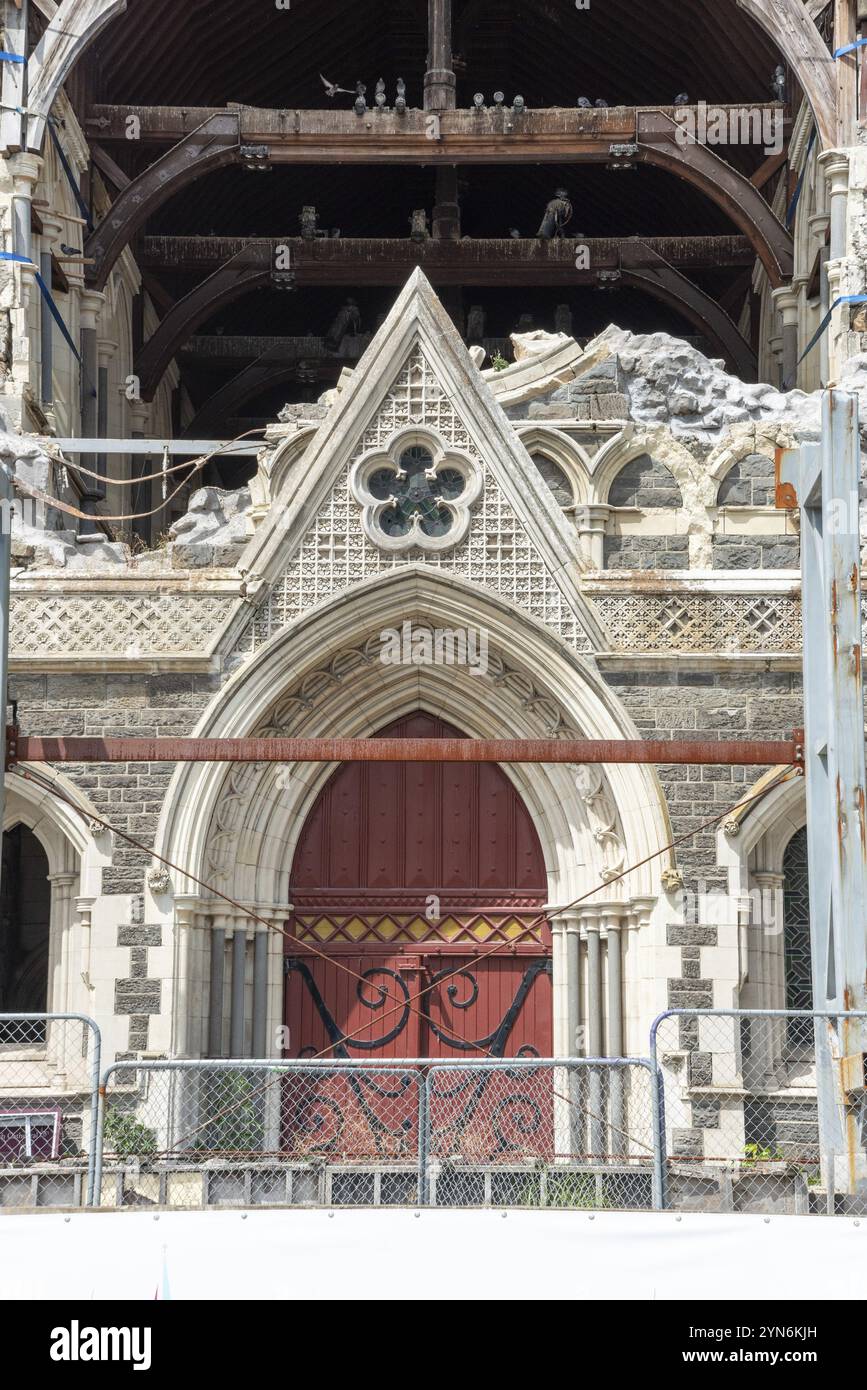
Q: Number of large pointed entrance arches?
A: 1